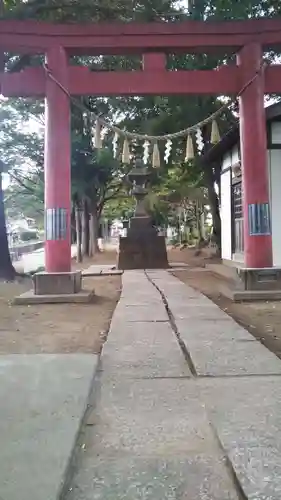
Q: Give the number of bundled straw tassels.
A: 5